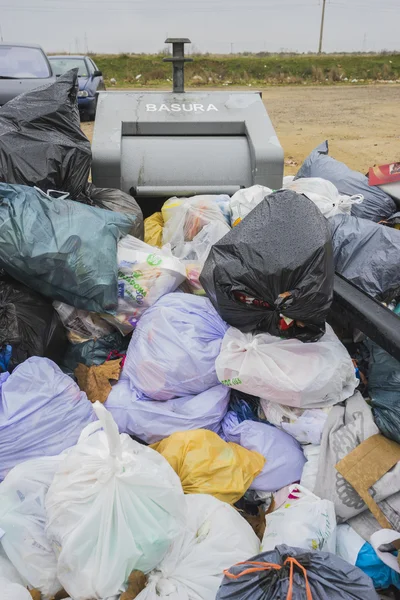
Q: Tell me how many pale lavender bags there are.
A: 4